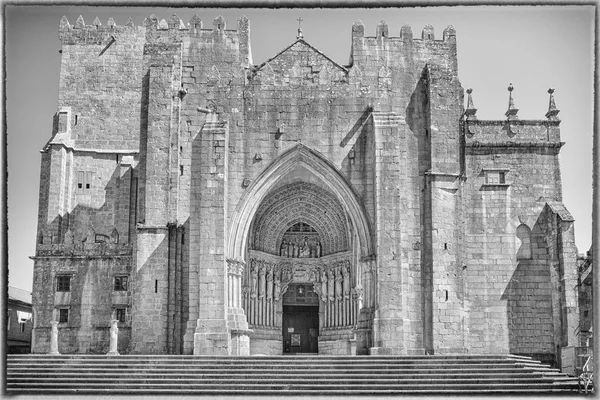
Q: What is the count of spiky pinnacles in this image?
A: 3